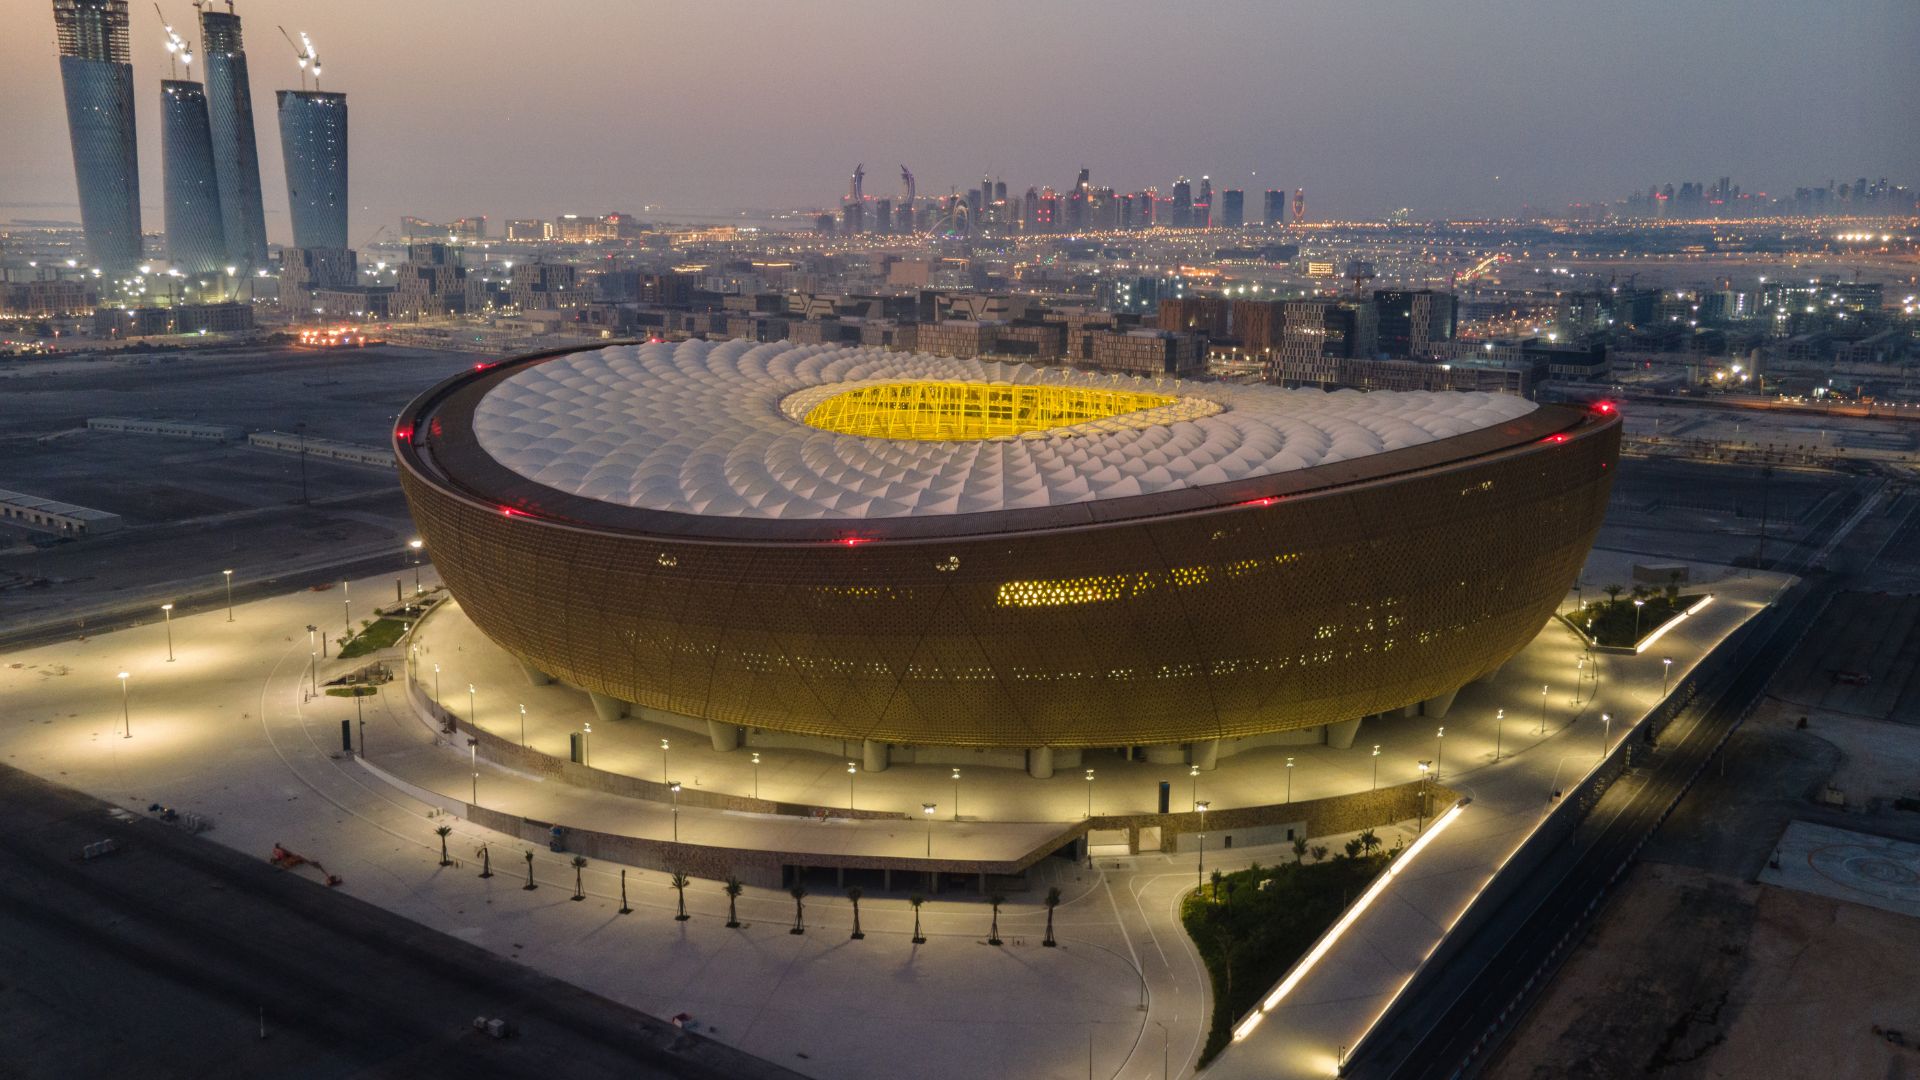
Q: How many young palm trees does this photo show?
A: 12